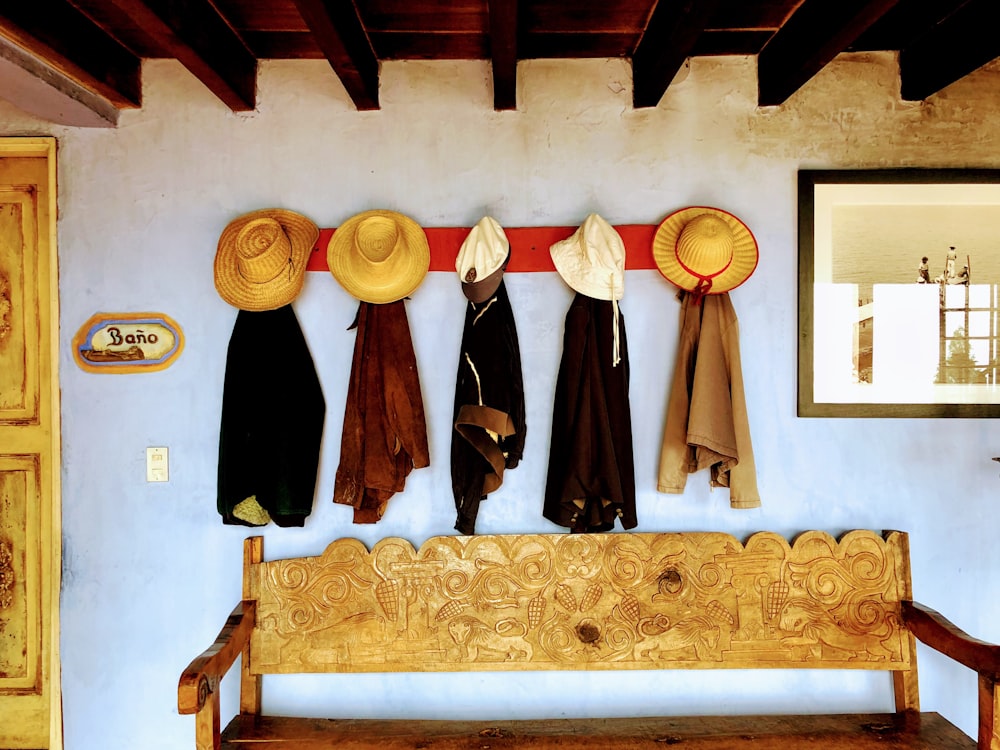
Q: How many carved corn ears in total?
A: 8